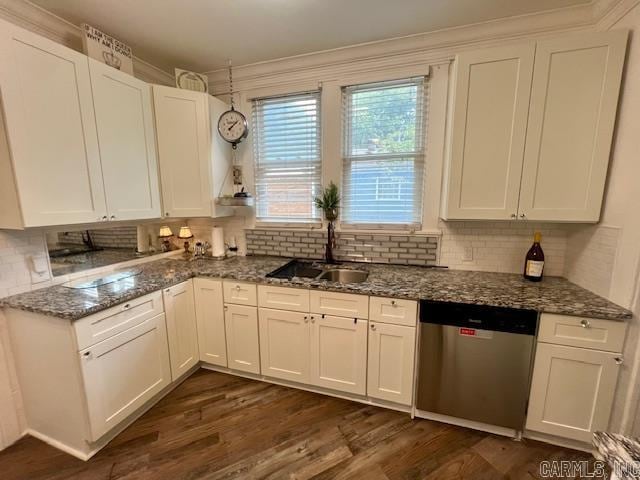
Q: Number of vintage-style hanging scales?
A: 1